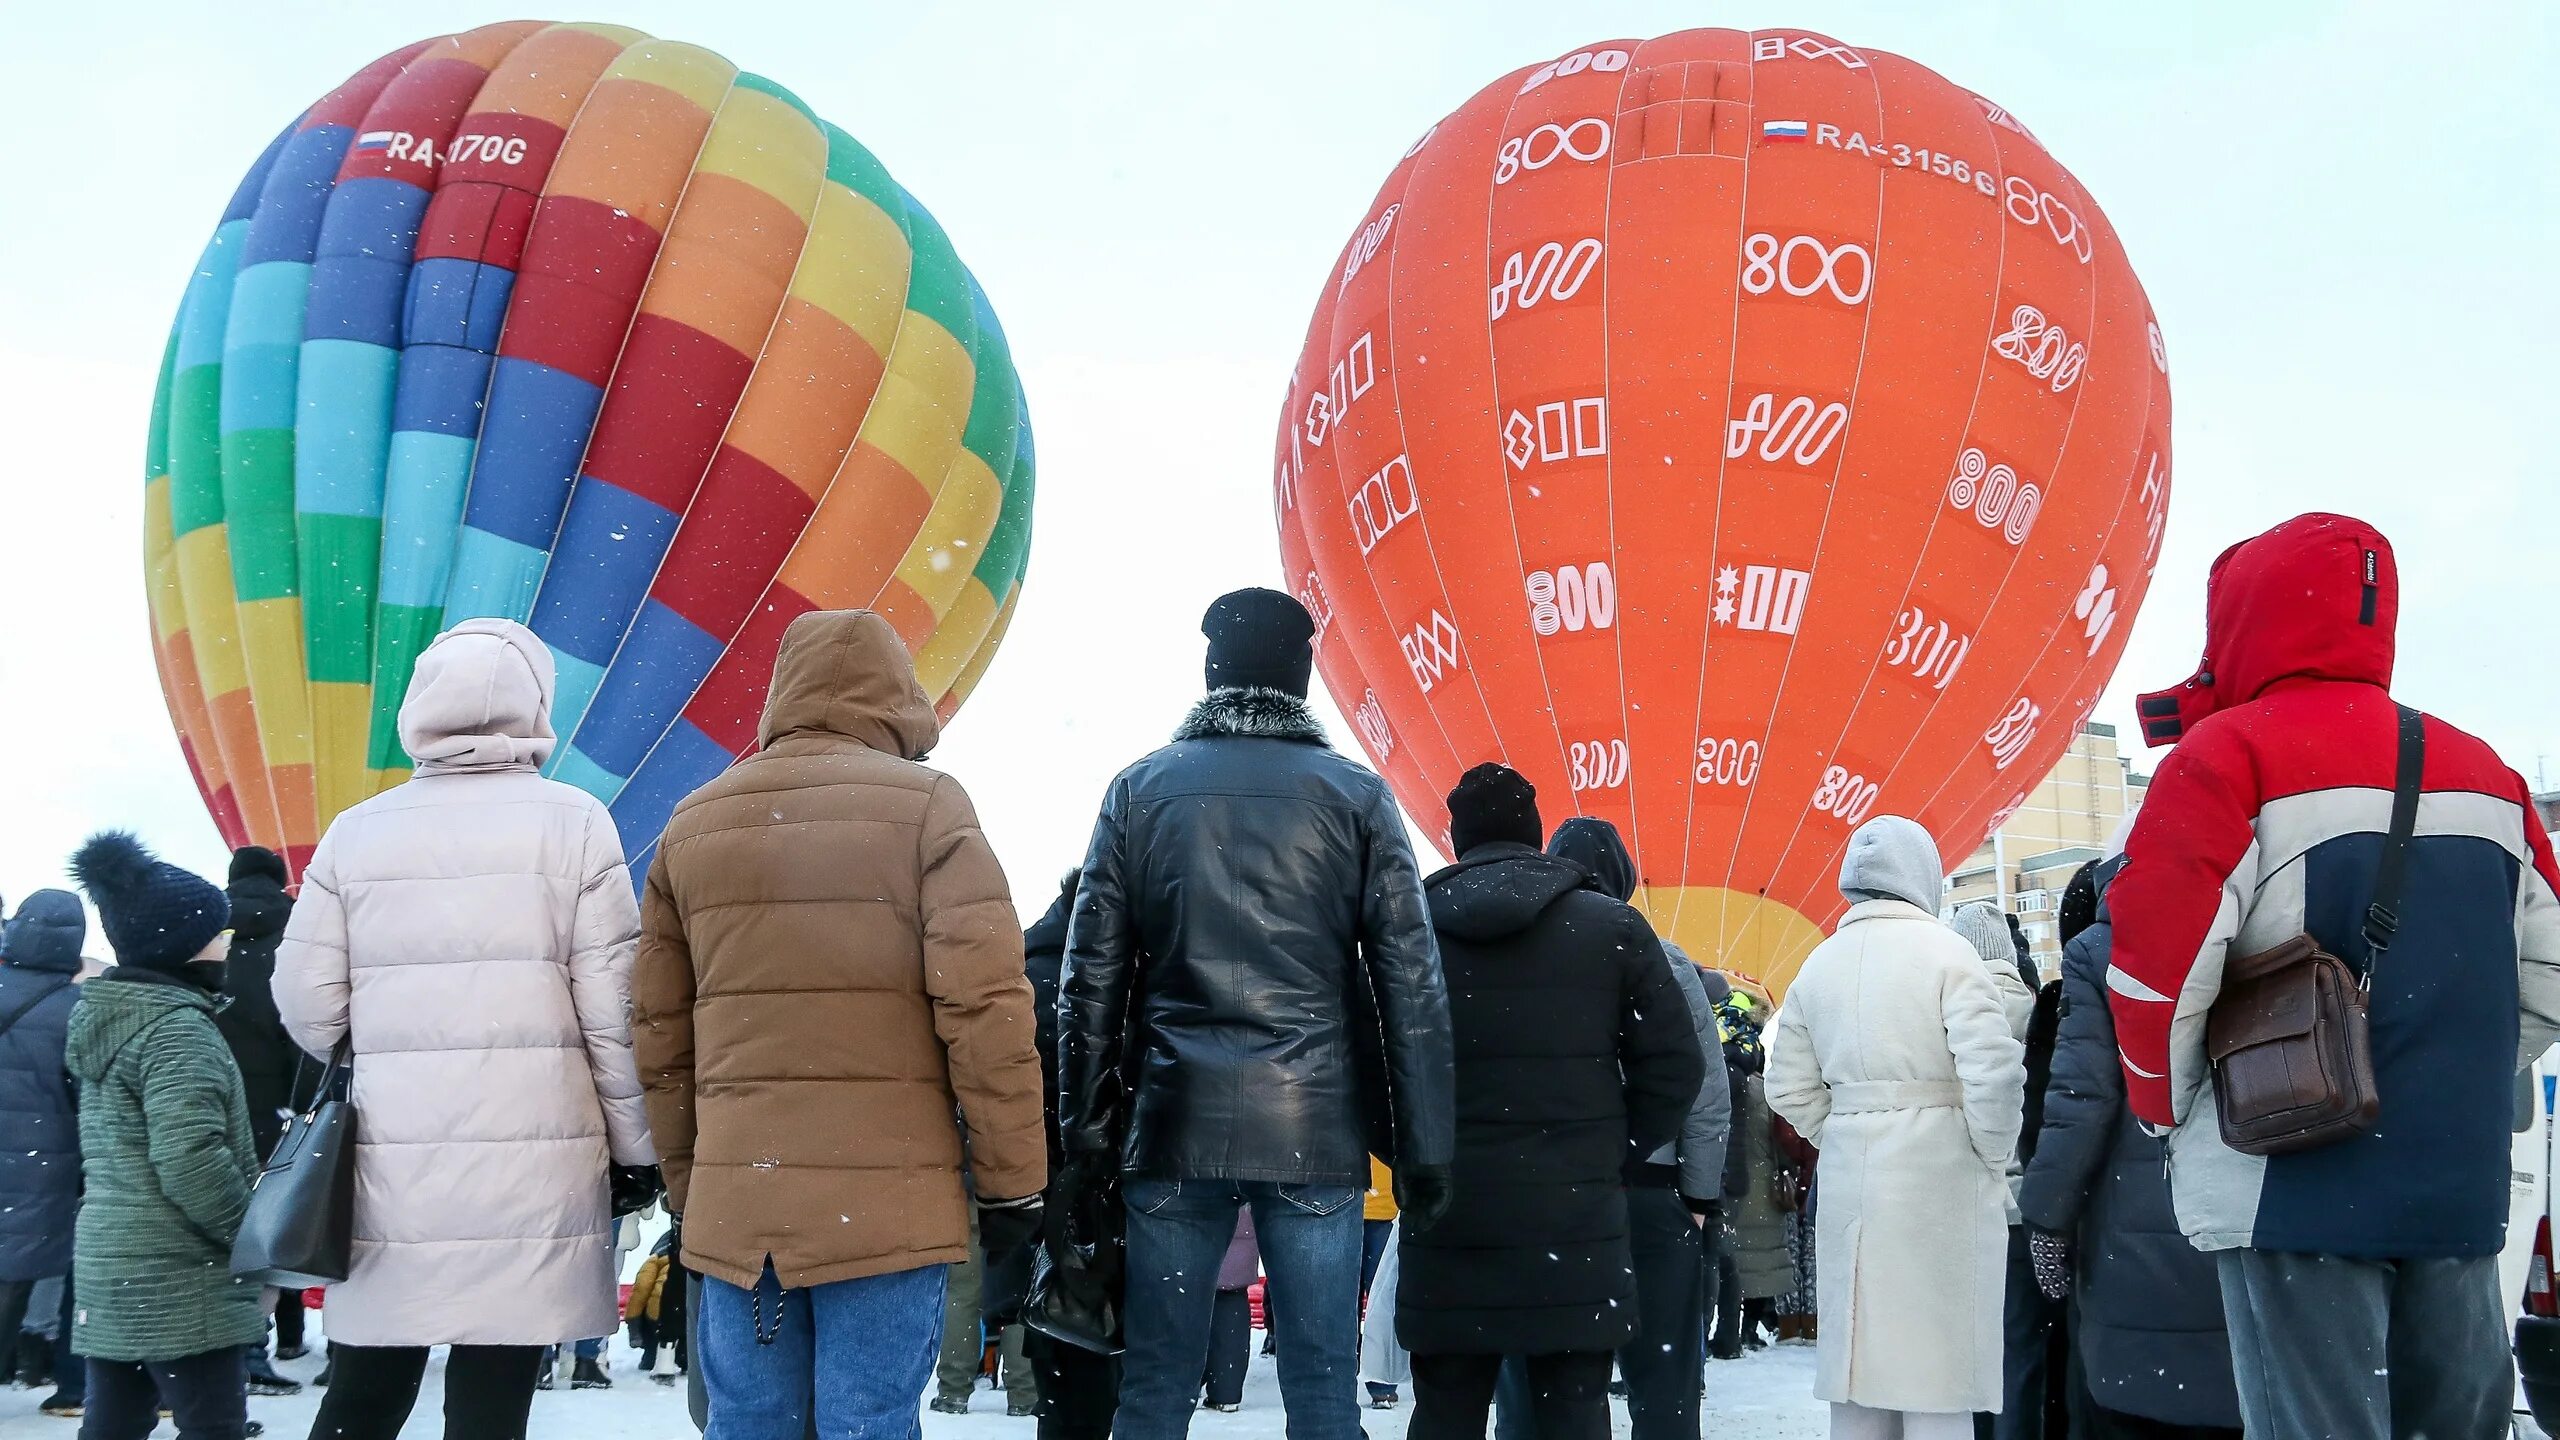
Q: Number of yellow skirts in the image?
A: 0